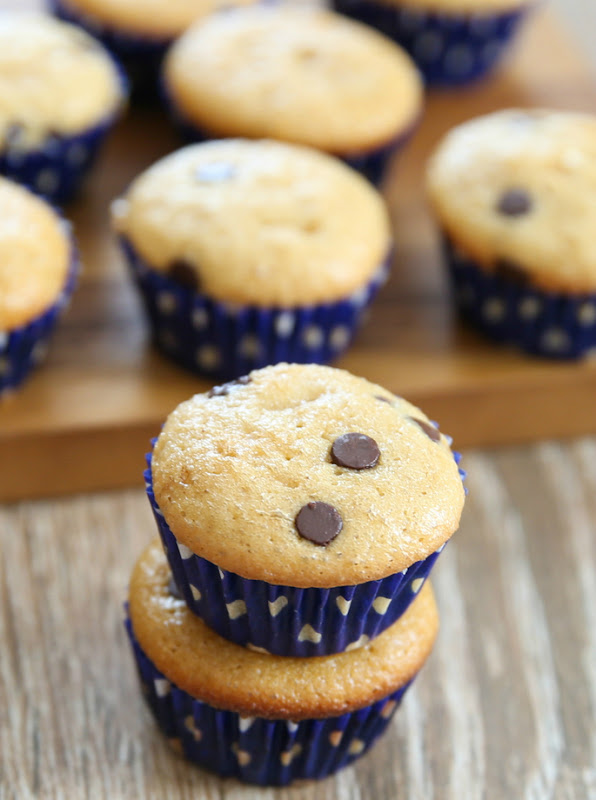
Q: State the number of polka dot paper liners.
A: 9